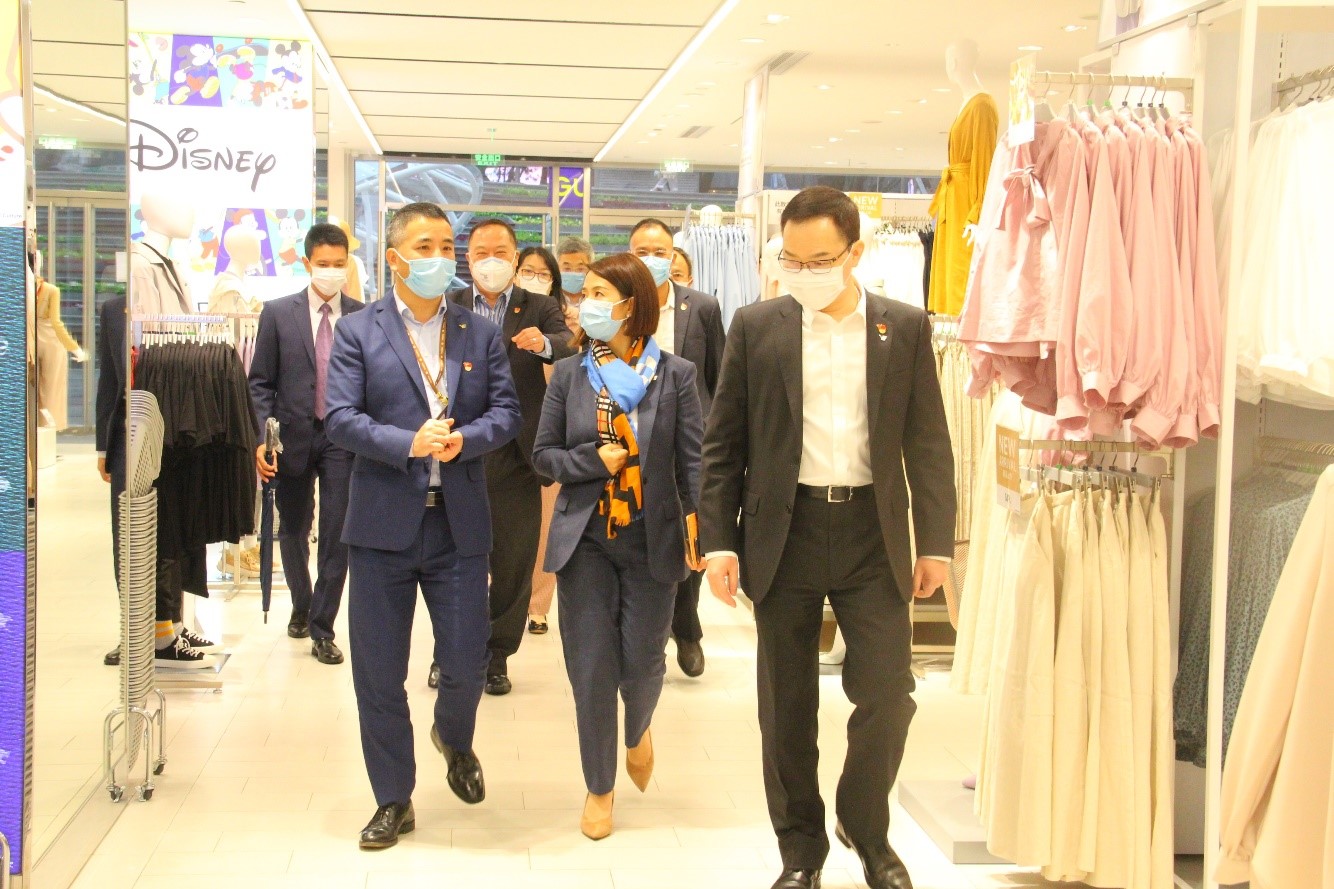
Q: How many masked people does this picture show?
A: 9